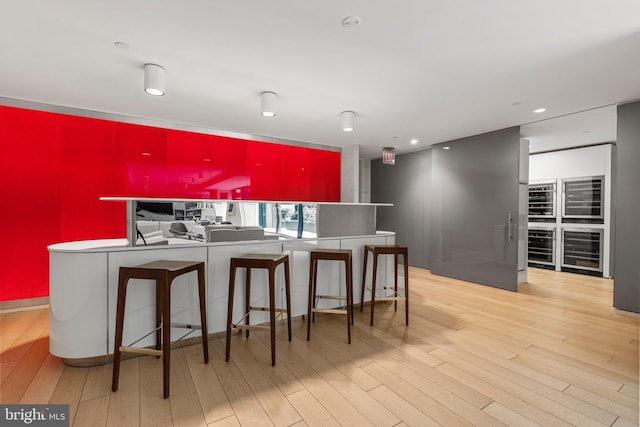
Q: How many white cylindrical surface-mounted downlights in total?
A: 3